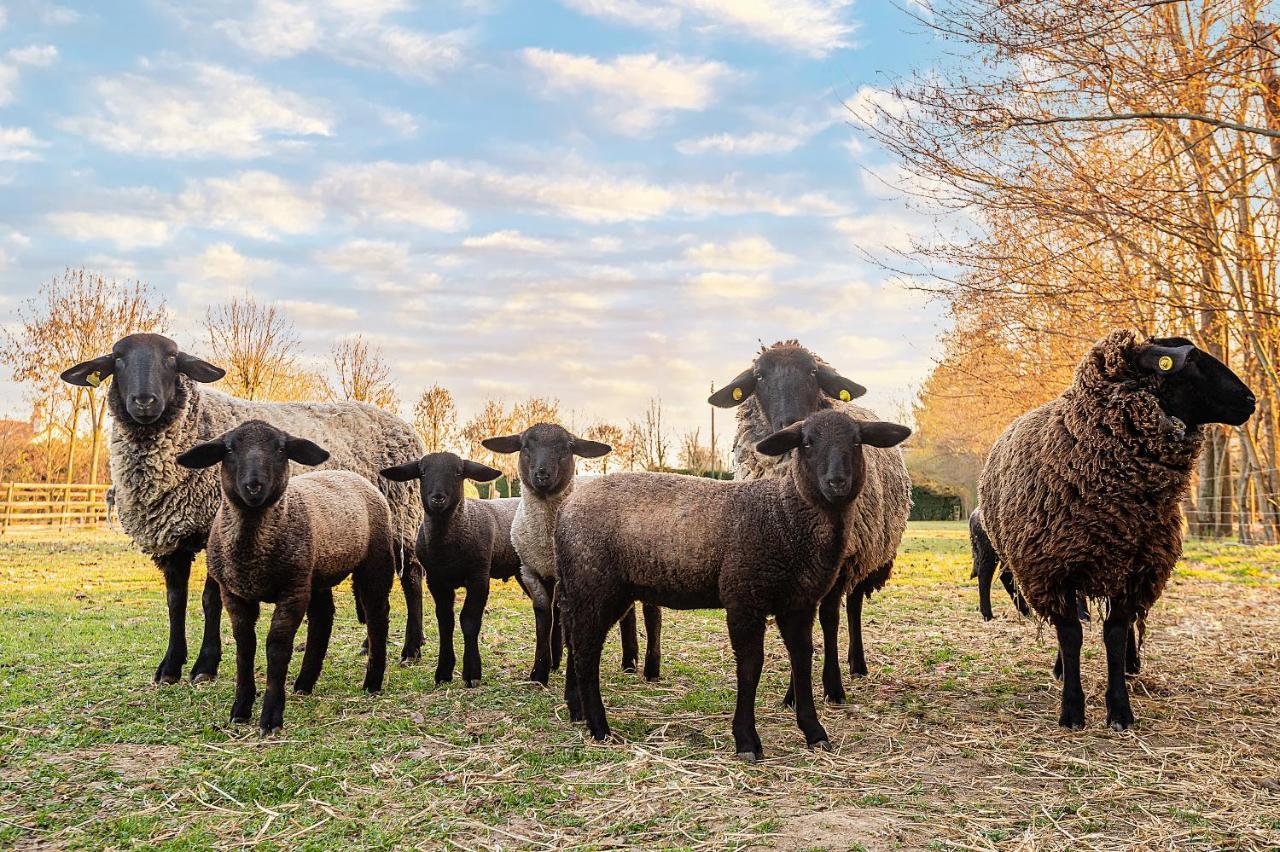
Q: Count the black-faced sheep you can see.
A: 7